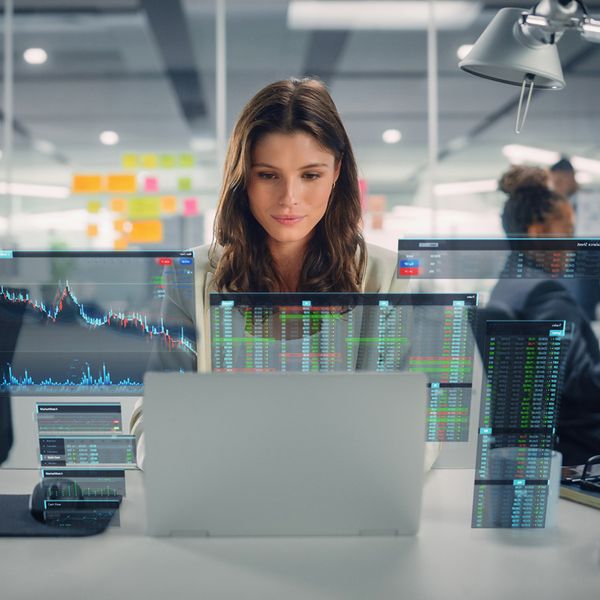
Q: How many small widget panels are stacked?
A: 4